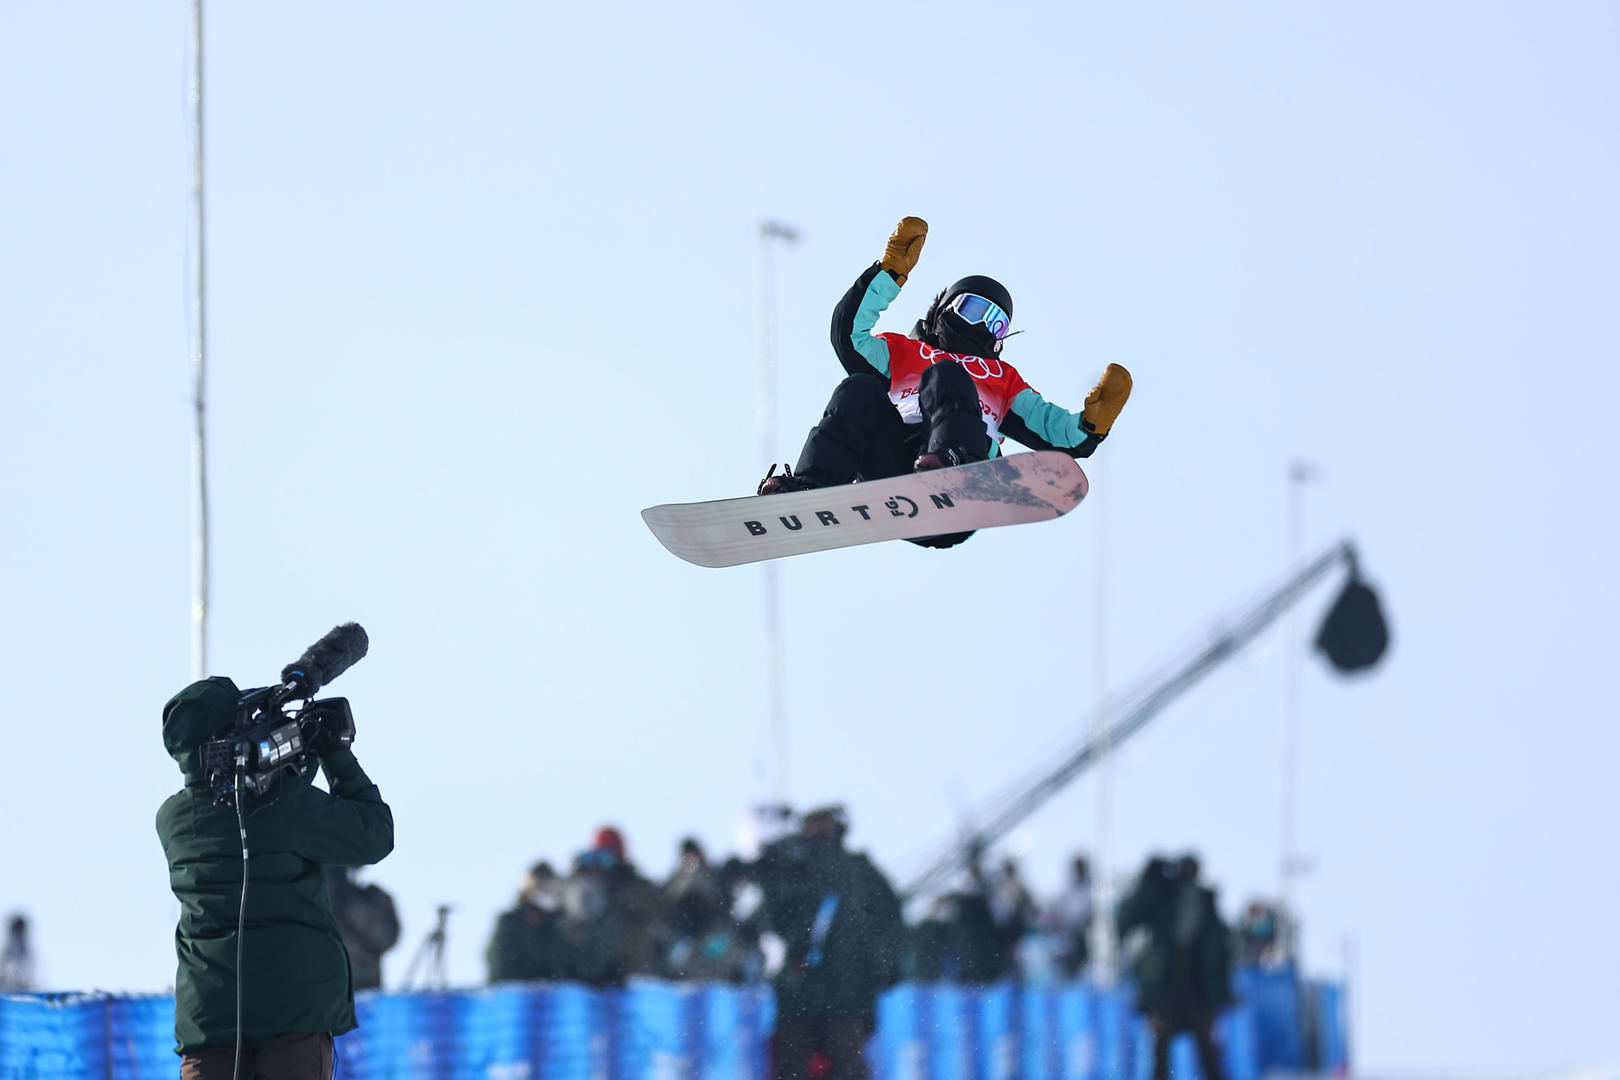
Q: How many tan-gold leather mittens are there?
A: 2